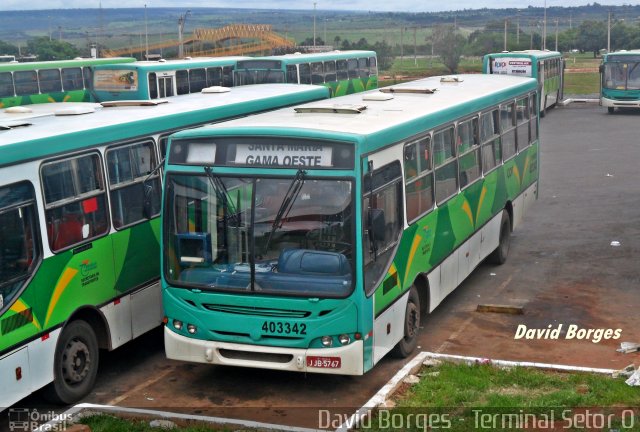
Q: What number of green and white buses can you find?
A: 7